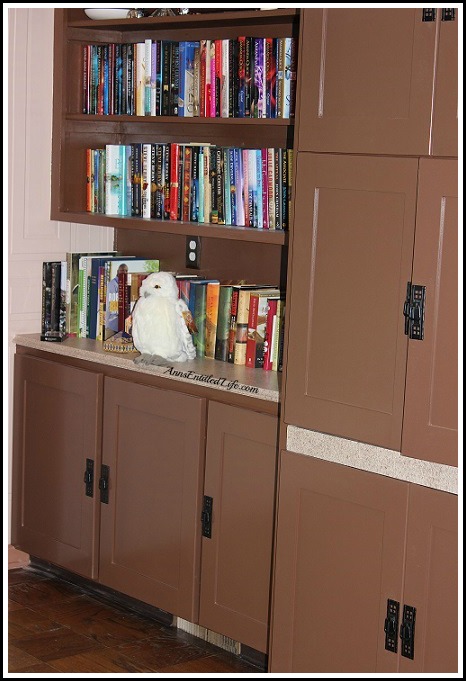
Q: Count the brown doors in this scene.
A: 9